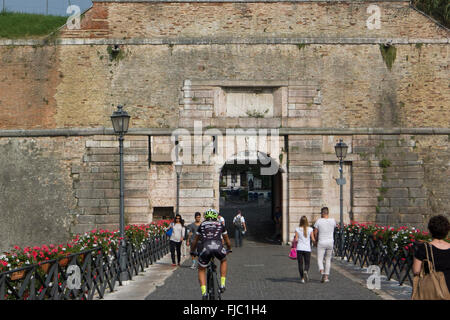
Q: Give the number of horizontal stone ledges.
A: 2